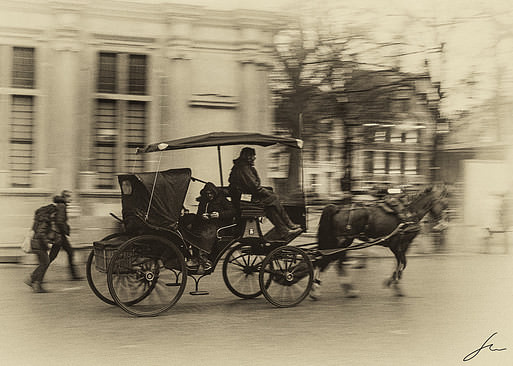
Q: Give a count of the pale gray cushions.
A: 0